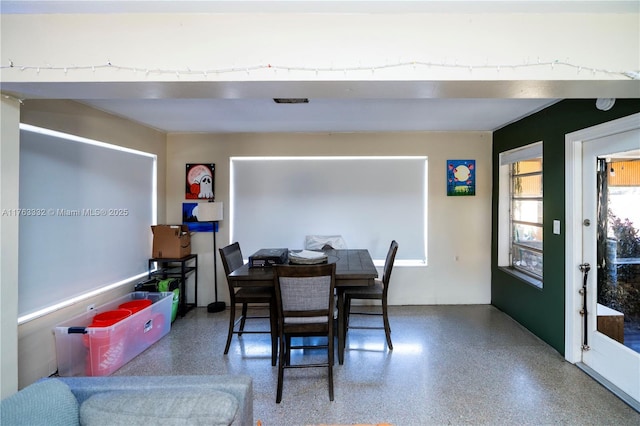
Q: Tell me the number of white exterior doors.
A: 1